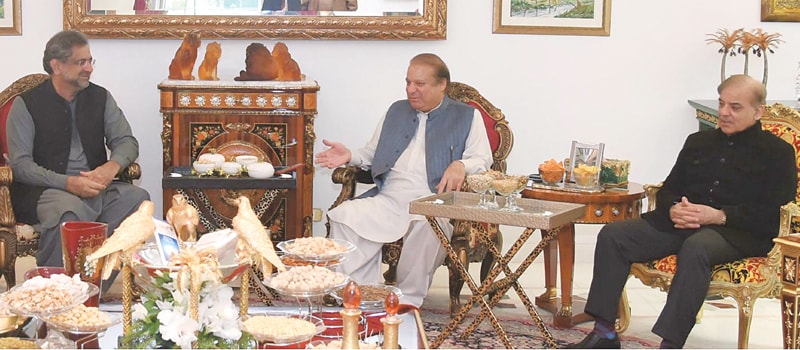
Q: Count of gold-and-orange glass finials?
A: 2